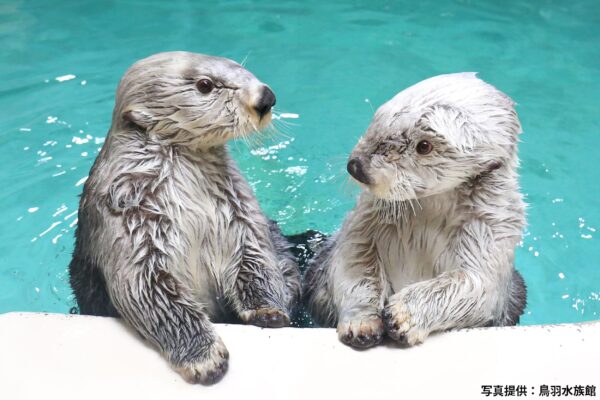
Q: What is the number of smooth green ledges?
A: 0